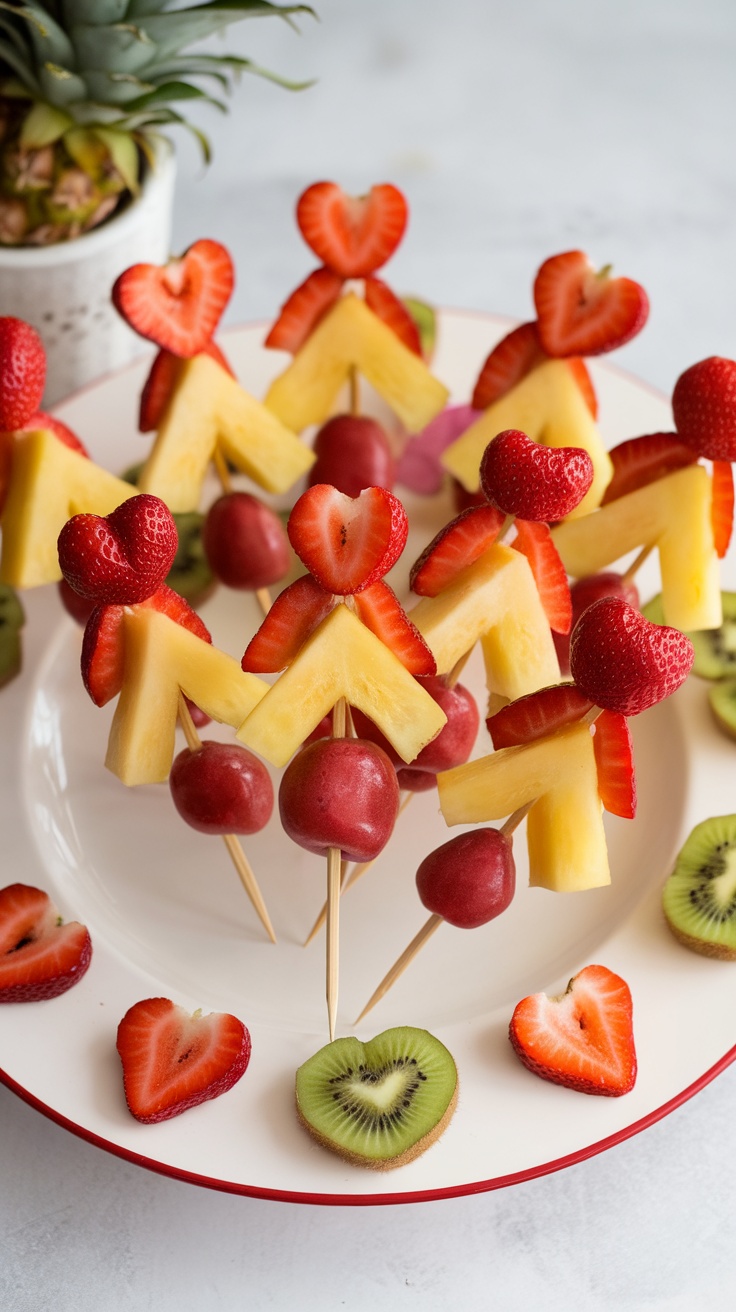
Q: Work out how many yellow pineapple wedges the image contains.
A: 9